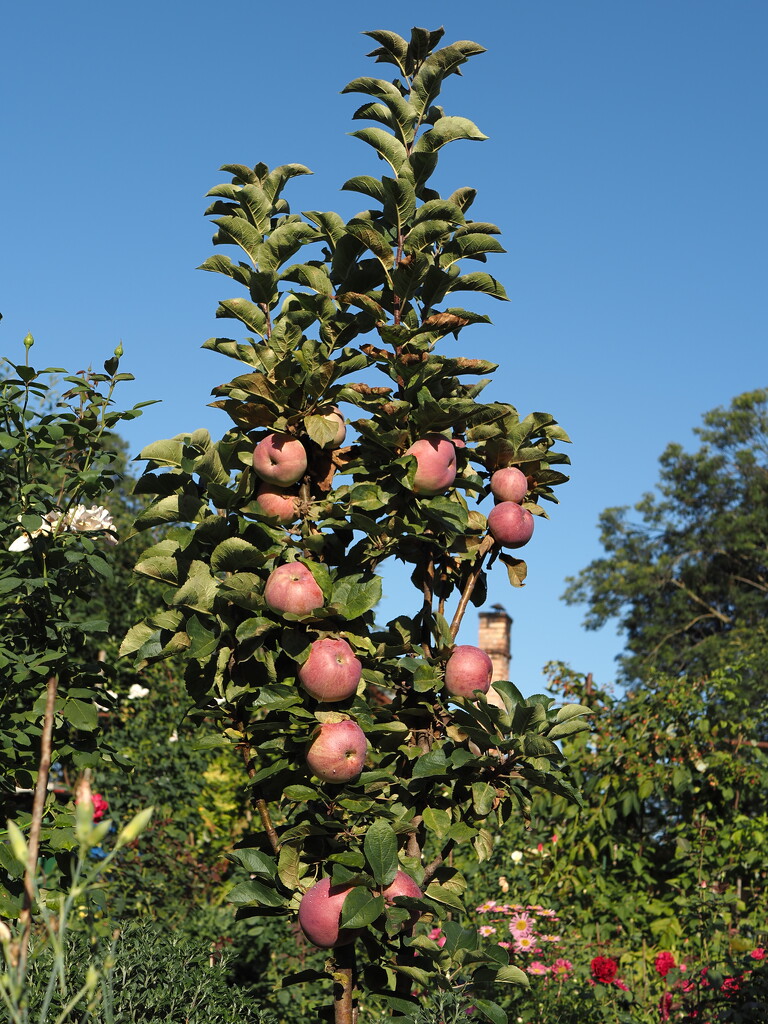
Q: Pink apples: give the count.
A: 12